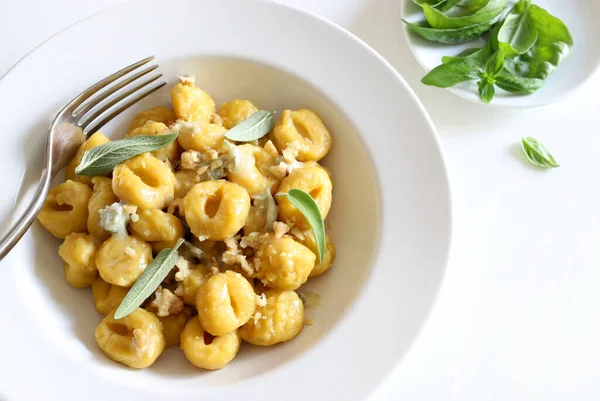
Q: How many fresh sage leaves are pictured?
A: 4